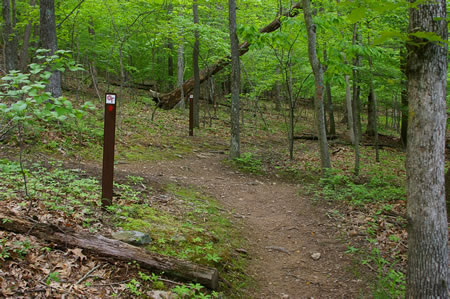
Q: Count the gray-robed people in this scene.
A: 0